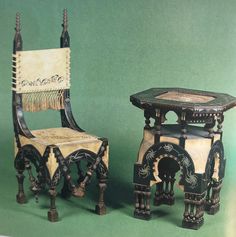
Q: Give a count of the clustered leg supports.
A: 4